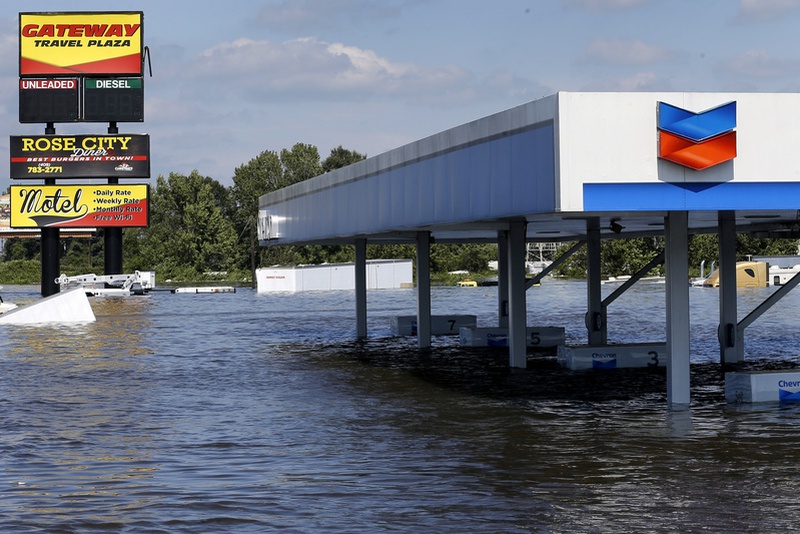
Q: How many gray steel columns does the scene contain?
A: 7